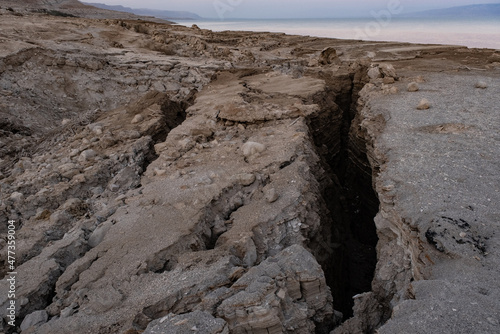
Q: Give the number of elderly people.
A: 0